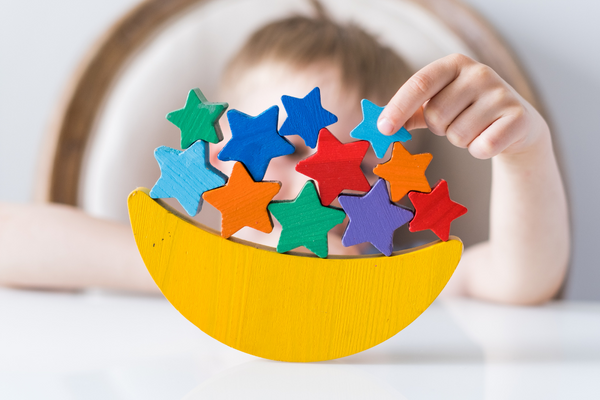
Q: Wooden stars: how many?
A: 11